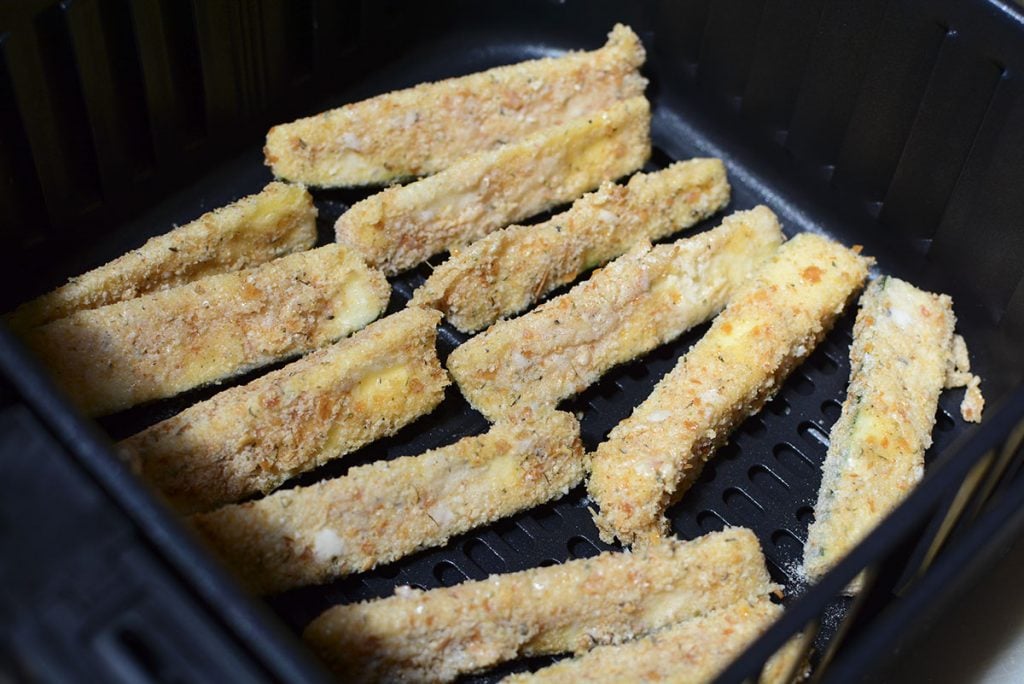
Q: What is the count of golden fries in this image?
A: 12